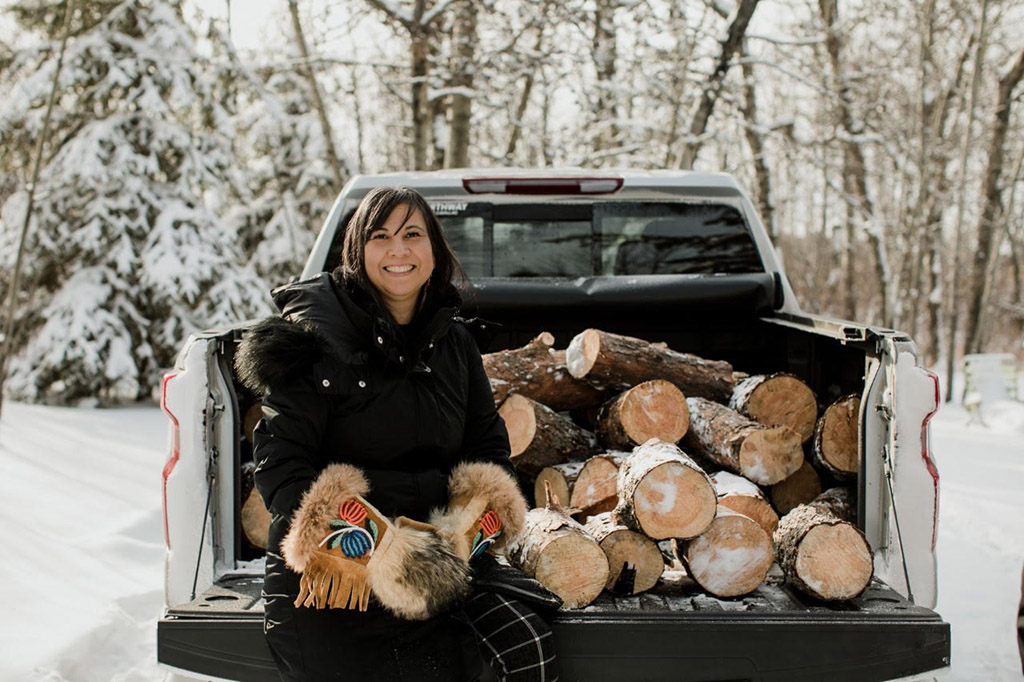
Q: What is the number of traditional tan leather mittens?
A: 2